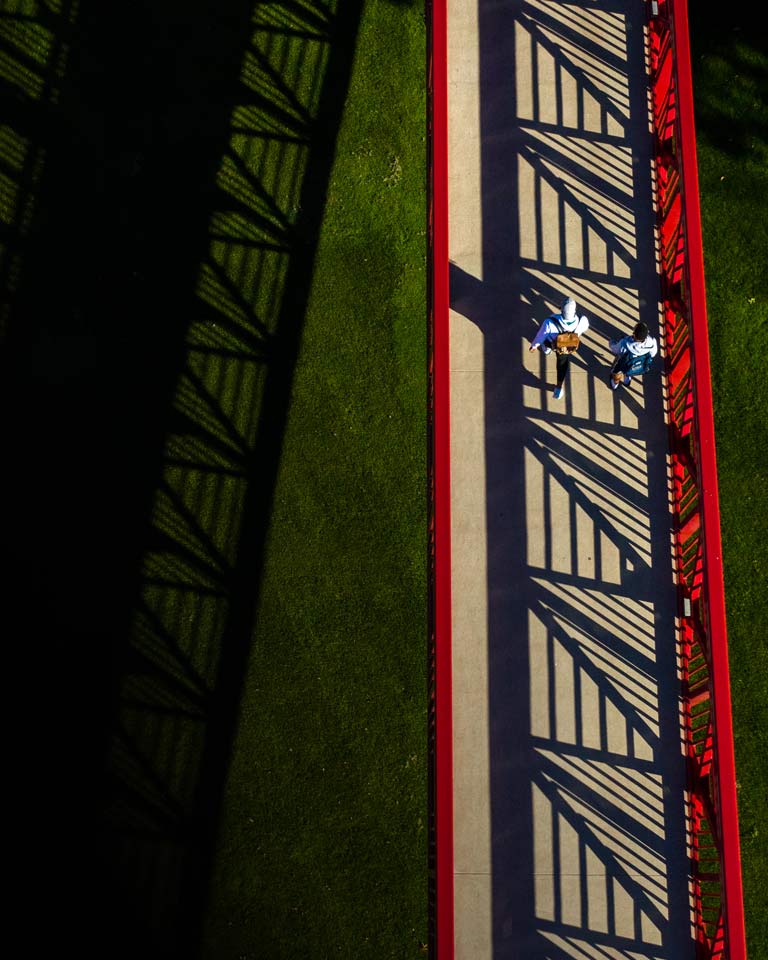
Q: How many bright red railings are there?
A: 2